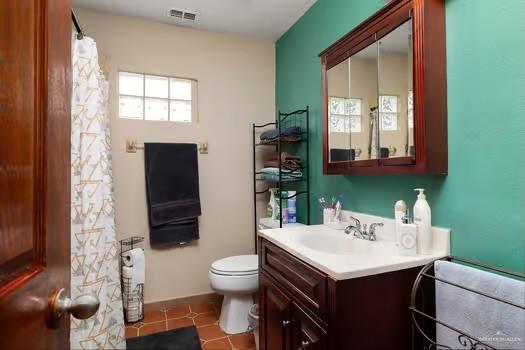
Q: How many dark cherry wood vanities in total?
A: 1